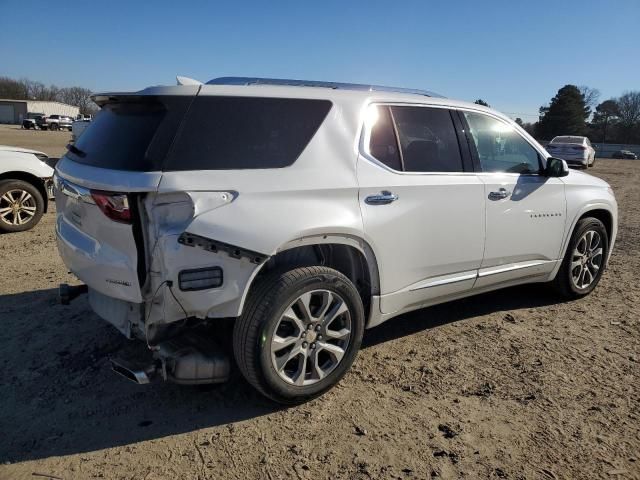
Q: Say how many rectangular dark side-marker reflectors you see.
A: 1